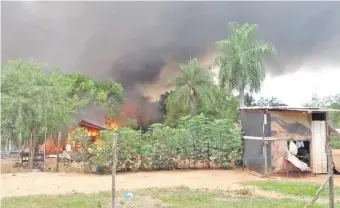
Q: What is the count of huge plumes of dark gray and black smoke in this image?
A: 1